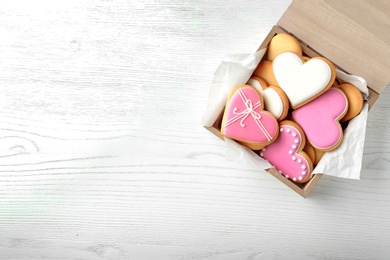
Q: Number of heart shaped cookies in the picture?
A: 5